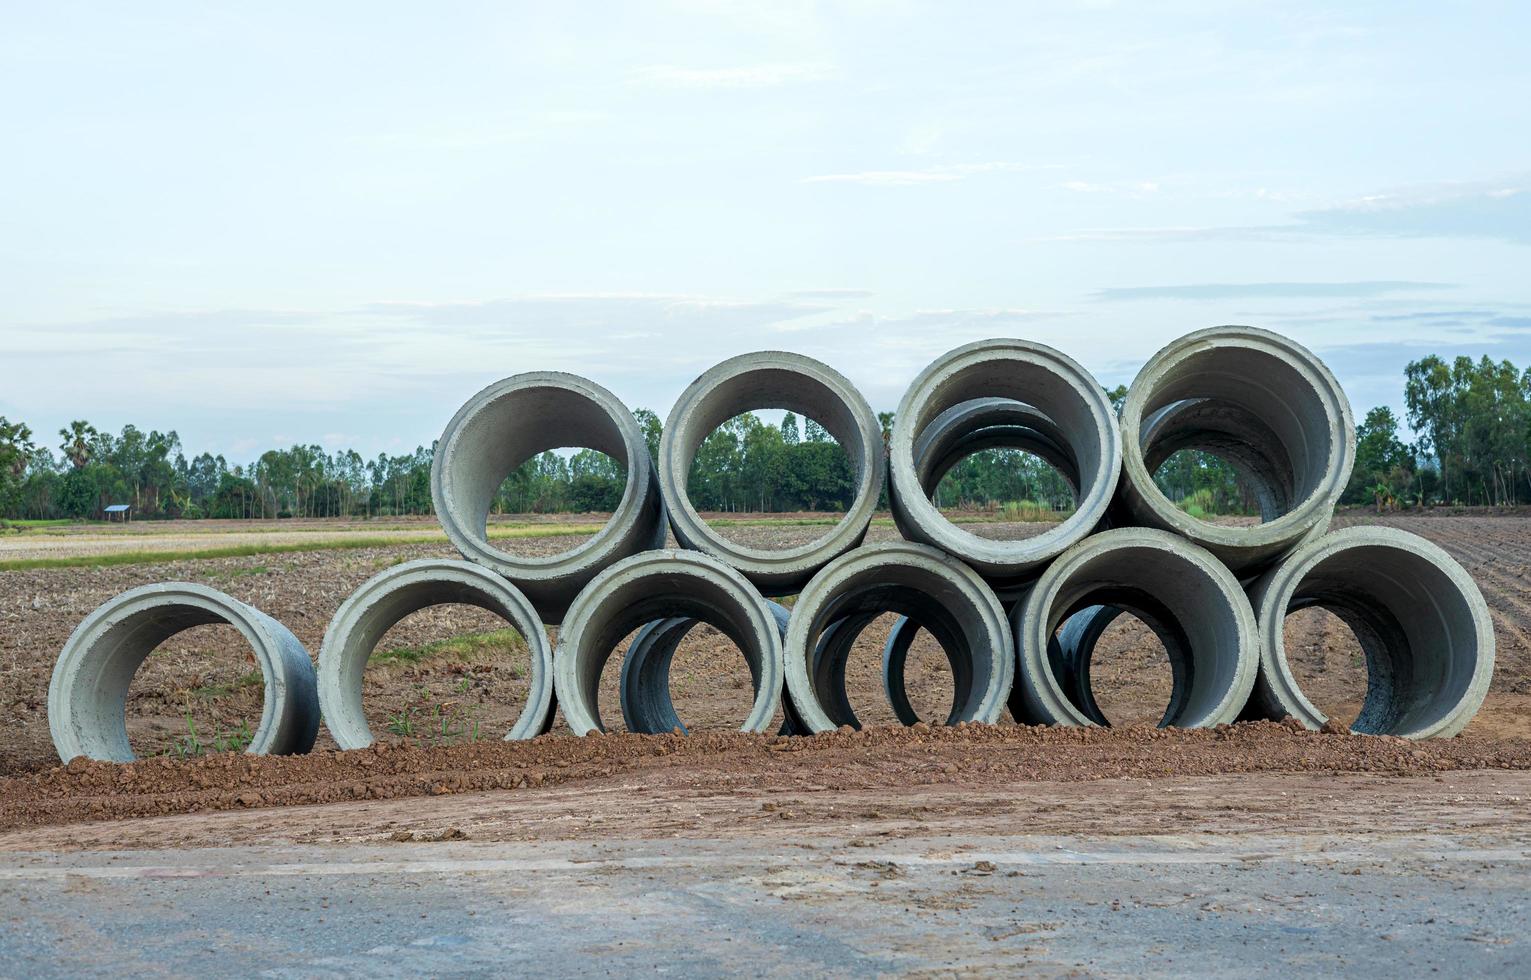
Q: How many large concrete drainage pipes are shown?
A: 10